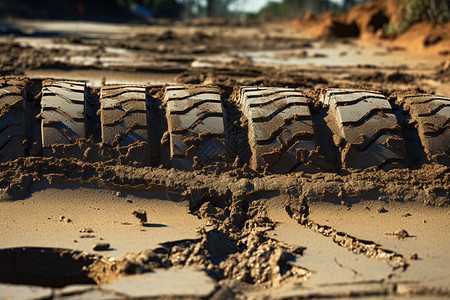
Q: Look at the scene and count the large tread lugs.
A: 7